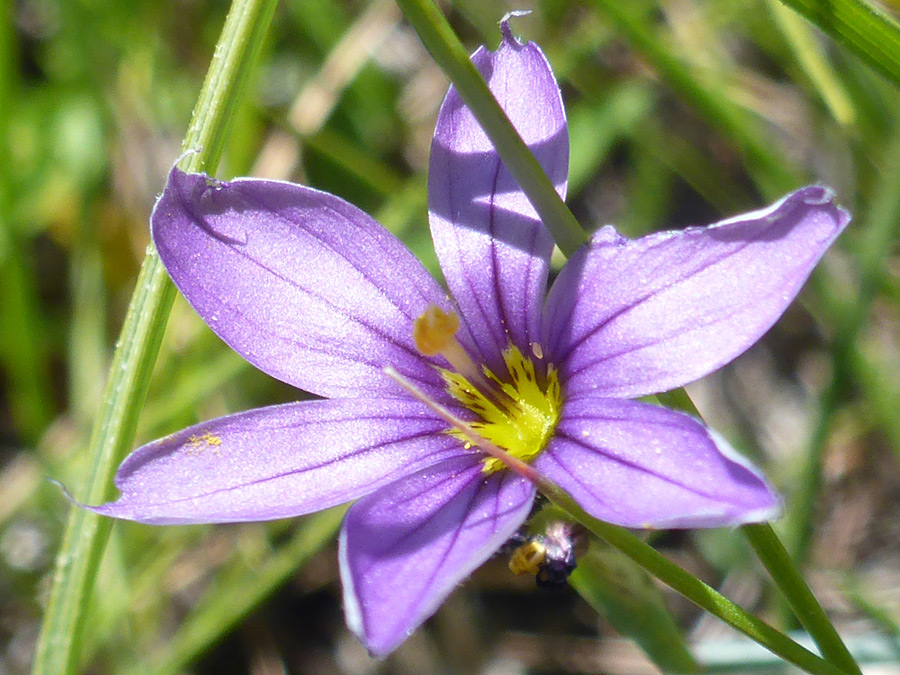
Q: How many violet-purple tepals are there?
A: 6